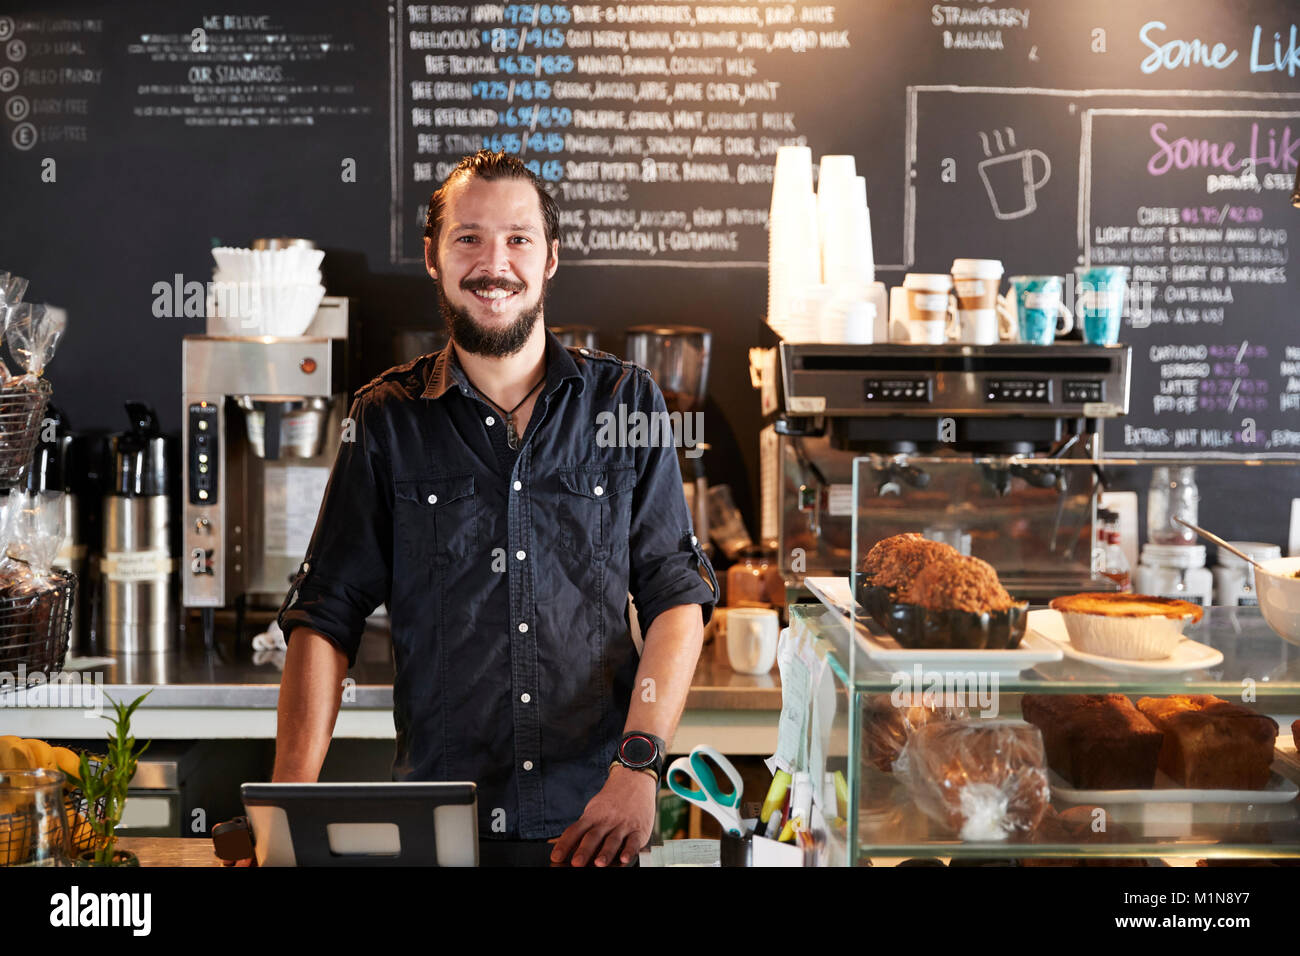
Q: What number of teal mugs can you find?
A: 2